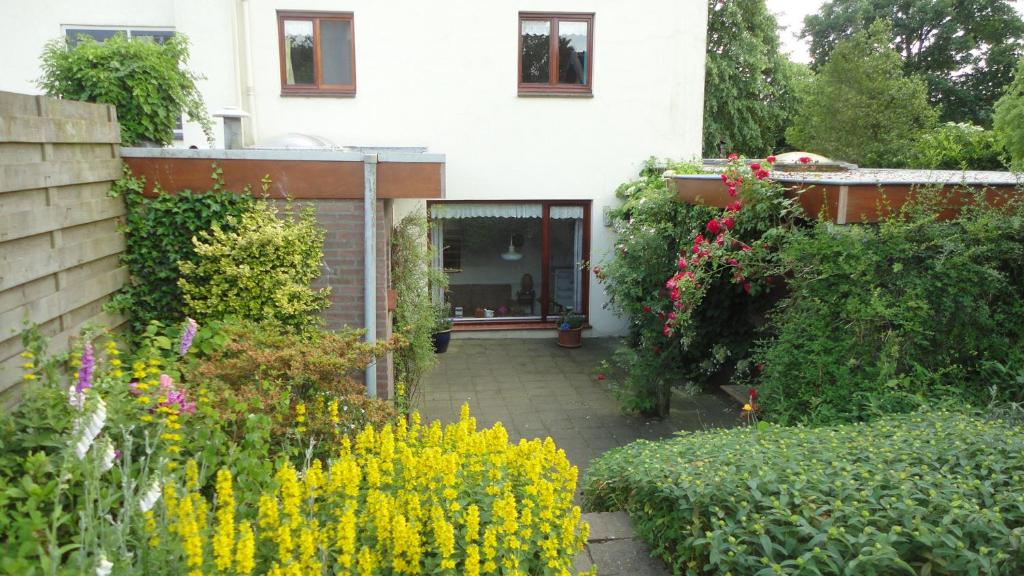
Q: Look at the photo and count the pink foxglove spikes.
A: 2